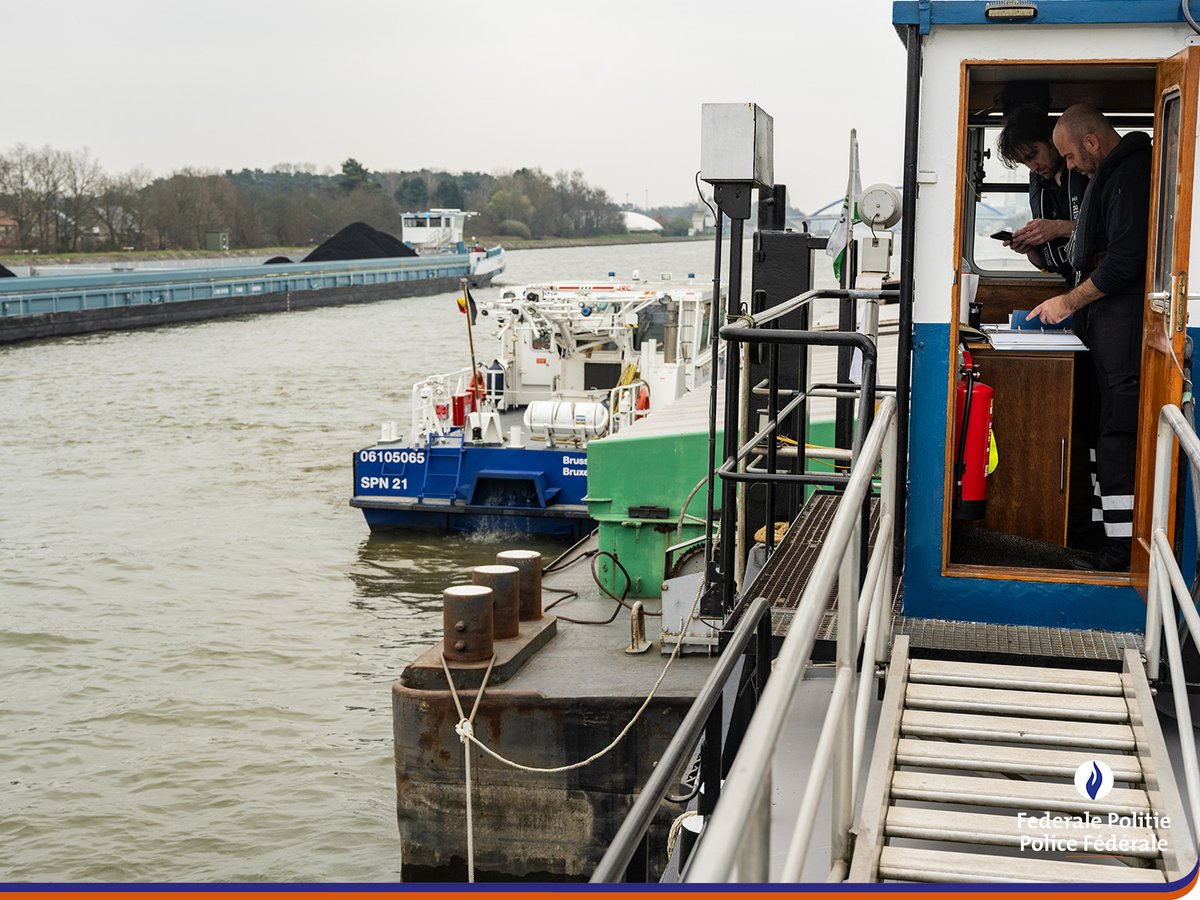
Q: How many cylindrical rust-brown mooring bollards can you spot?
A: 3